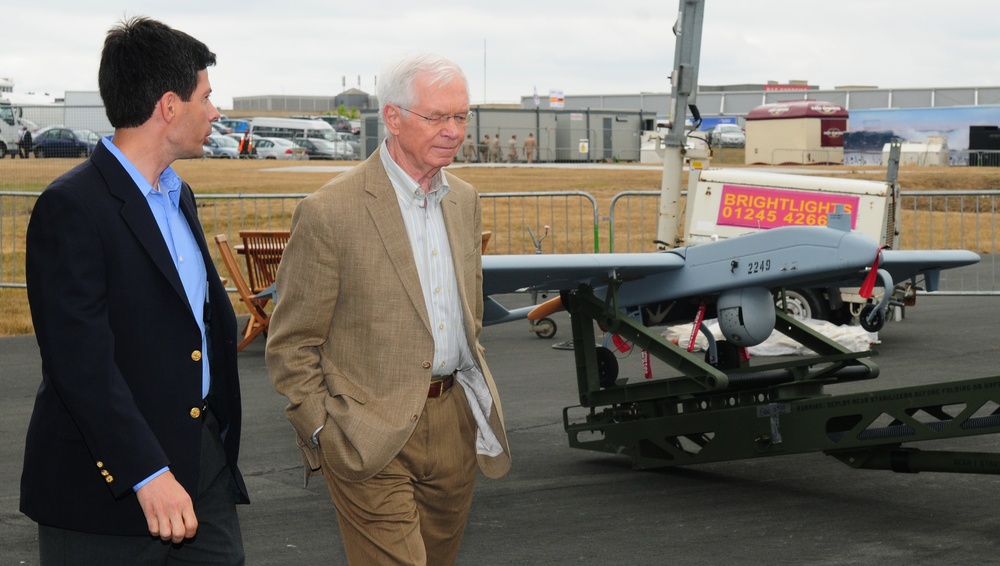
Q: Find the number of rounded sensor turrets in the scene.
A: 1